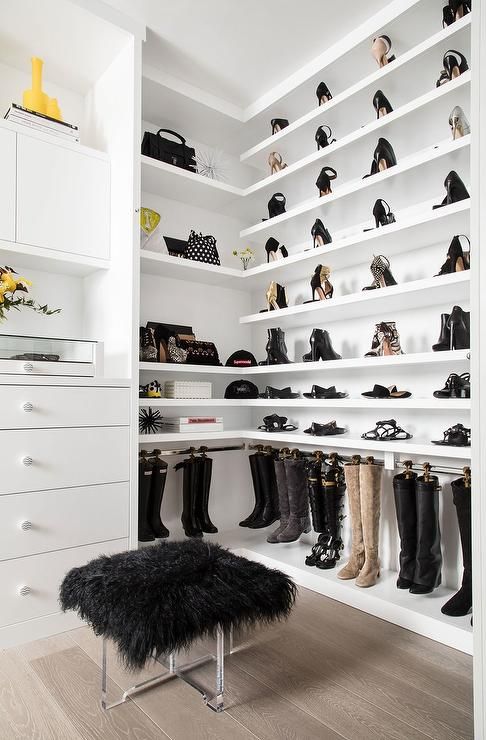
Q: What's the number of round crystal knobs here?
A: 5